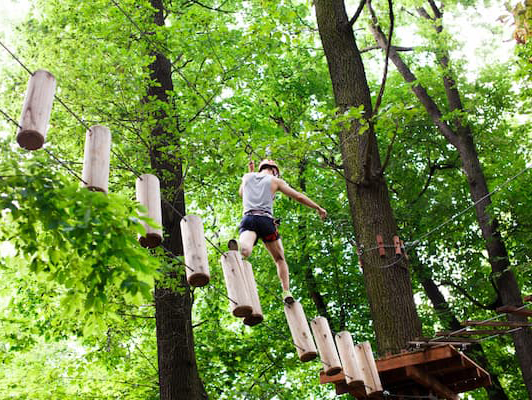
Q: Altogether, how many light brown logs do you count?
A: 10